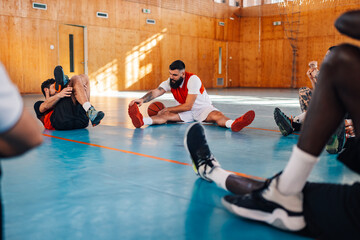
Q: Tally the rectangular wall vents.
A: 3